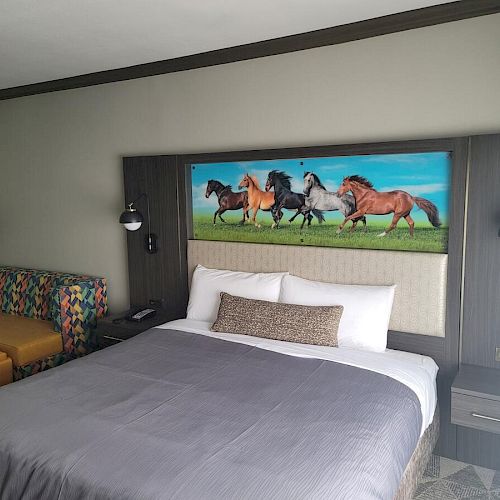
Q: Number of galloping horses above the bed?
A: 5